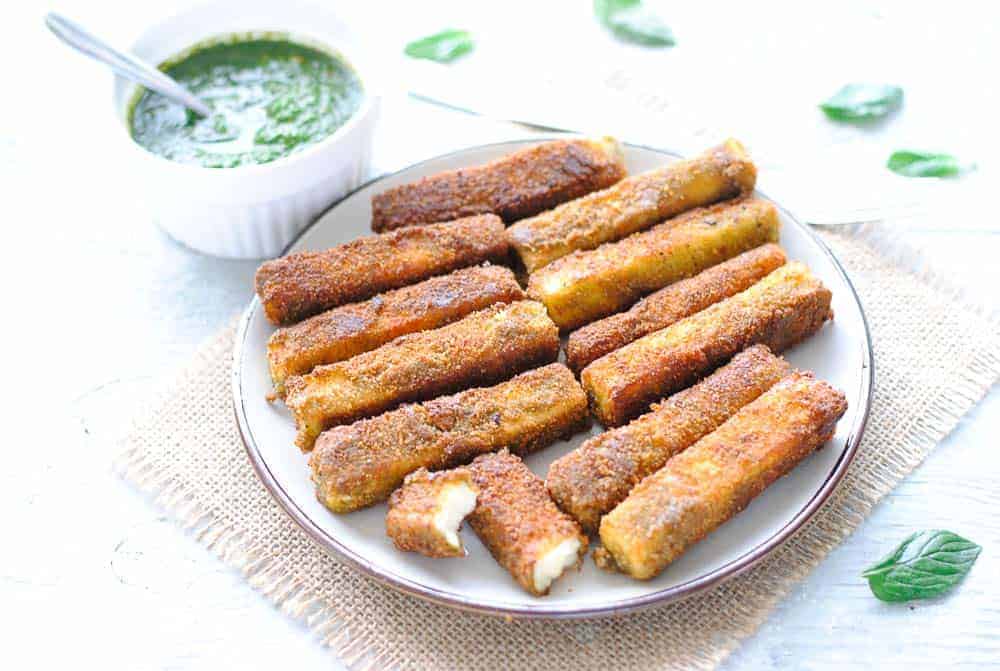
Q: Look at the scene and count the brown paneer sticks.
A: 12